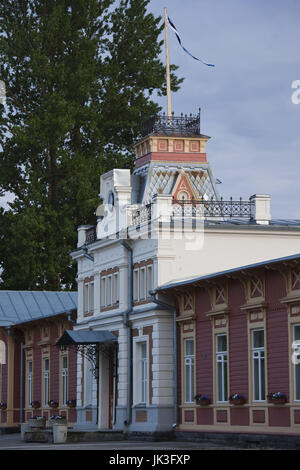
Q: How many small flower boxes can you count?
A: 7